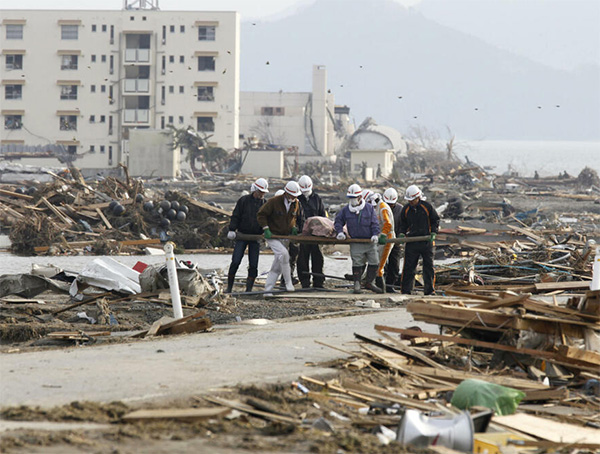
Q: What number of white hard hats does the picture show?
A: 8